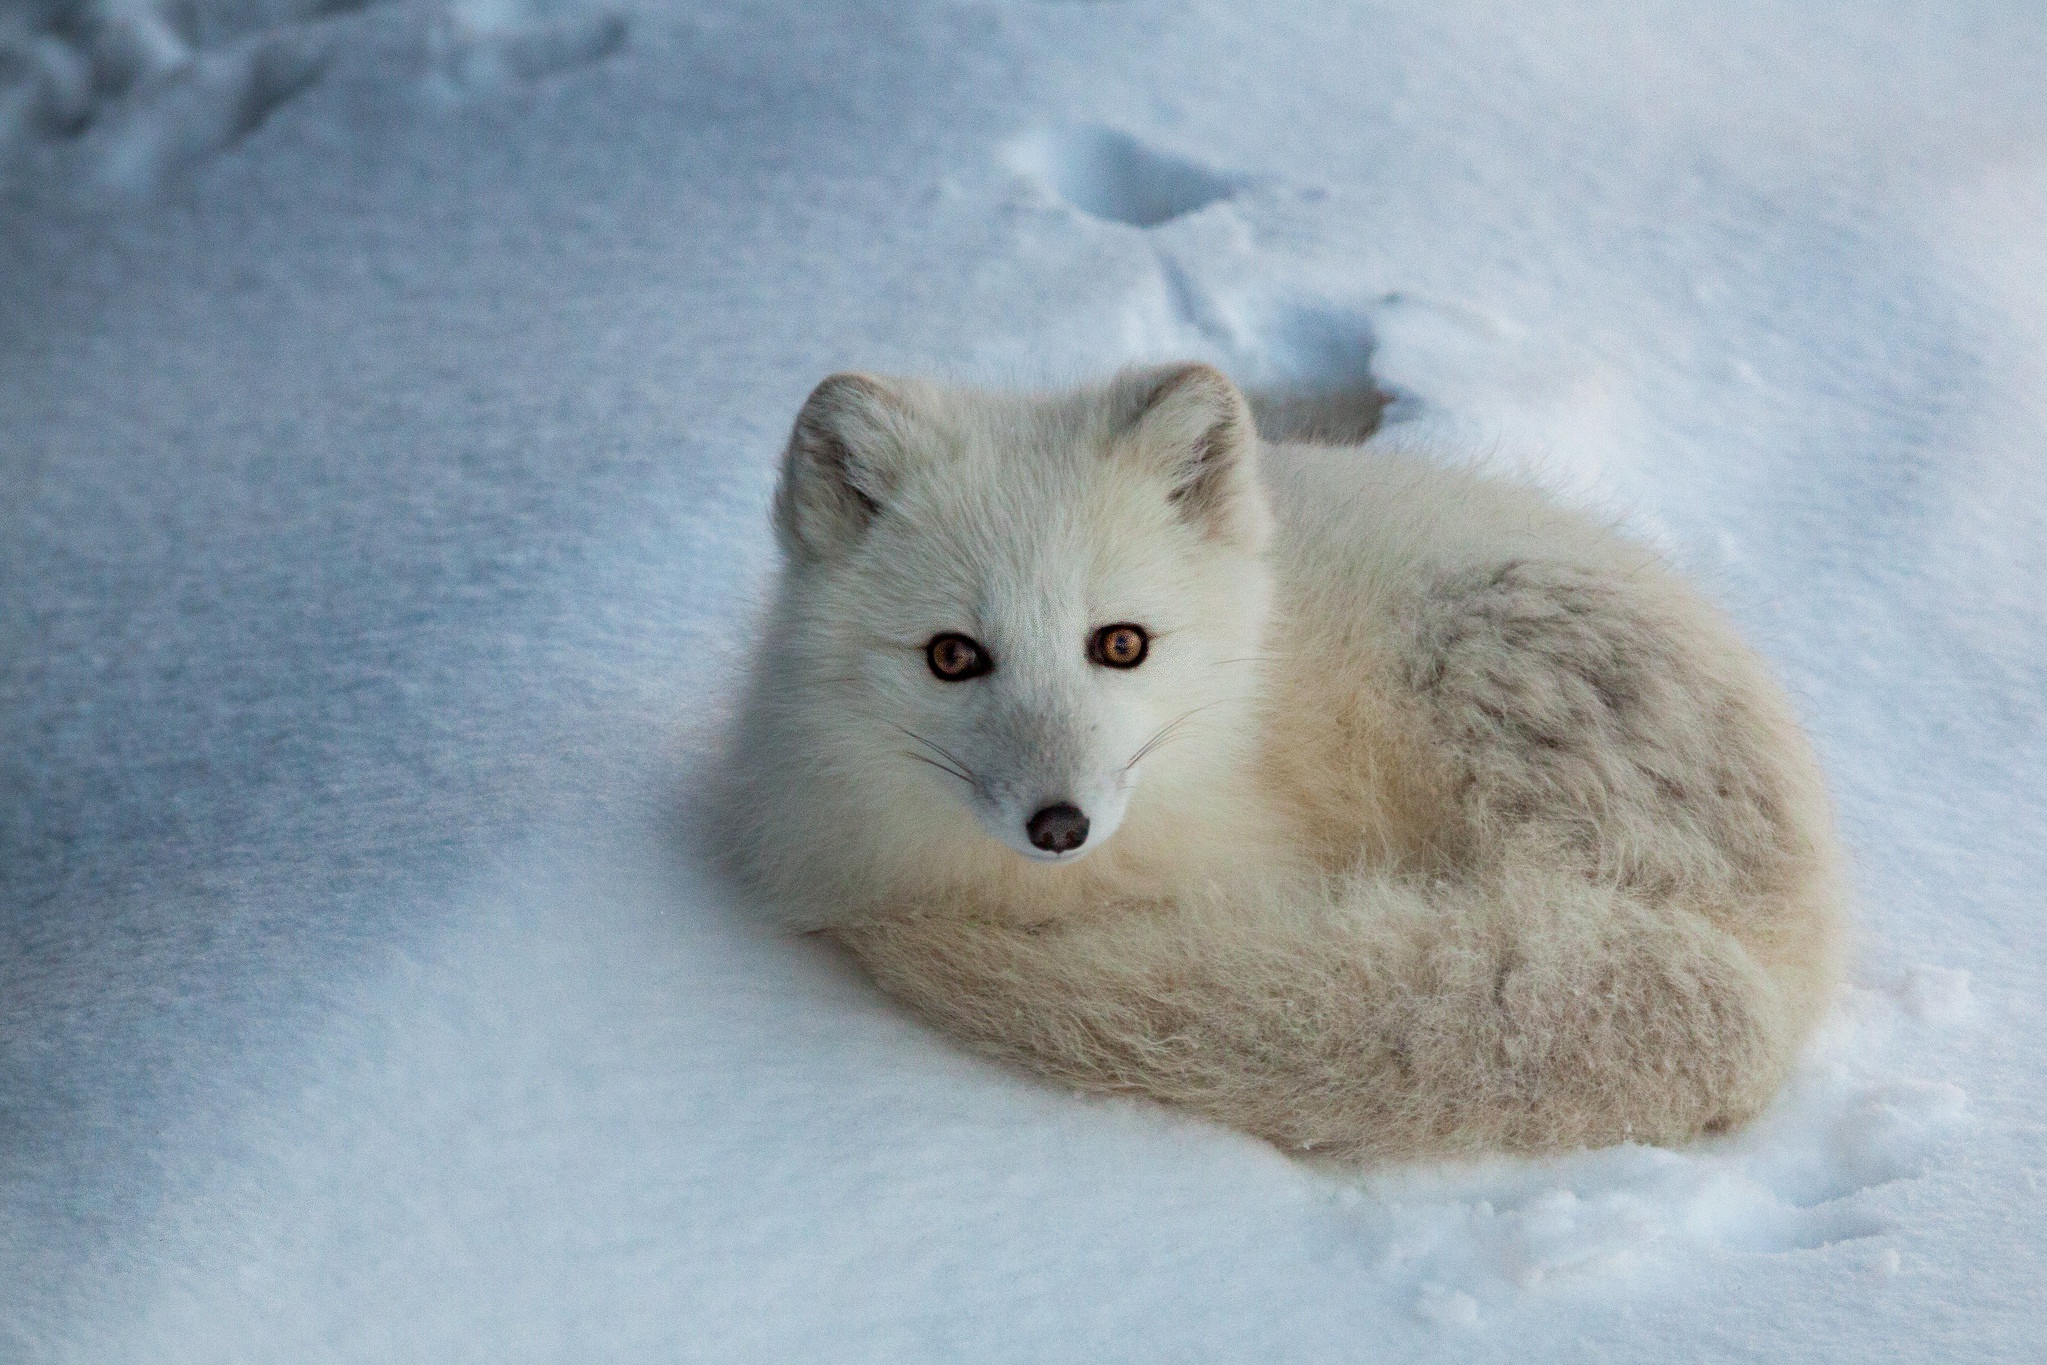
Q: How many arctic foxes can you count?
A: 1